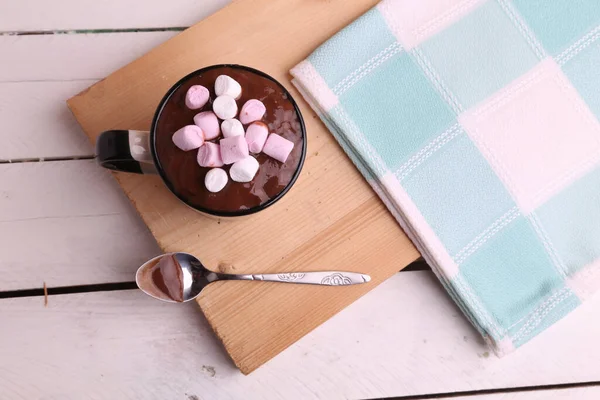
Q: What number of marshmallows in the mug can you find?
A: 13